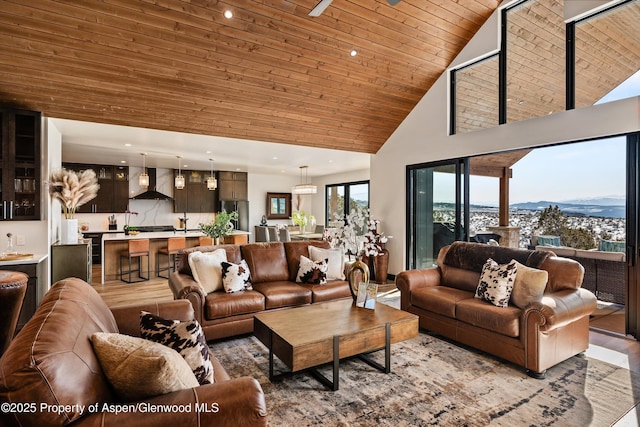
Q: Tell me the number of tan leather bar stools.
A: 4